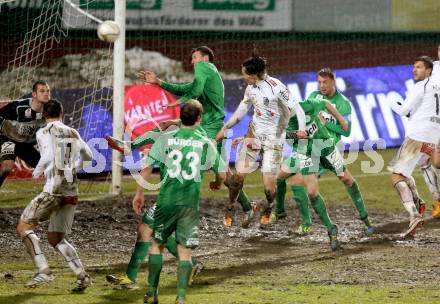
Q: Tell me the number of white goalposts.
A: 1